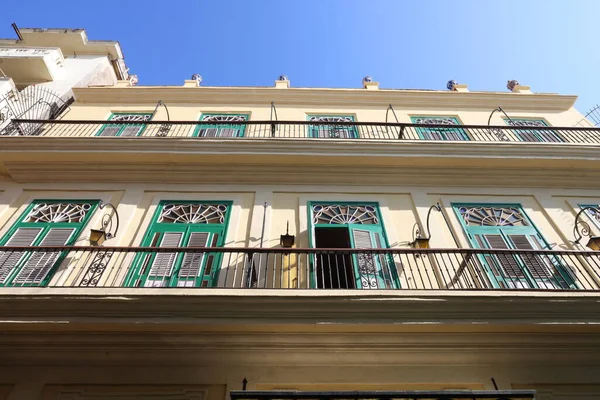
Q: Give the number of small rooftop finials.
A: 6